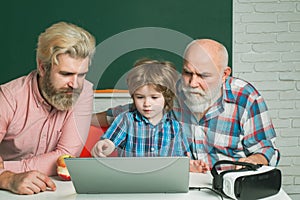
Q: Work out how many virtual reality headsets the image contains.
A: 1